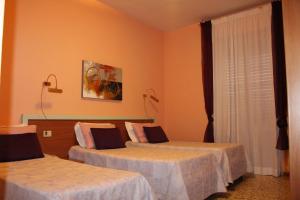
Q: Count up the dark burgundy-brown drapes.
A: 2